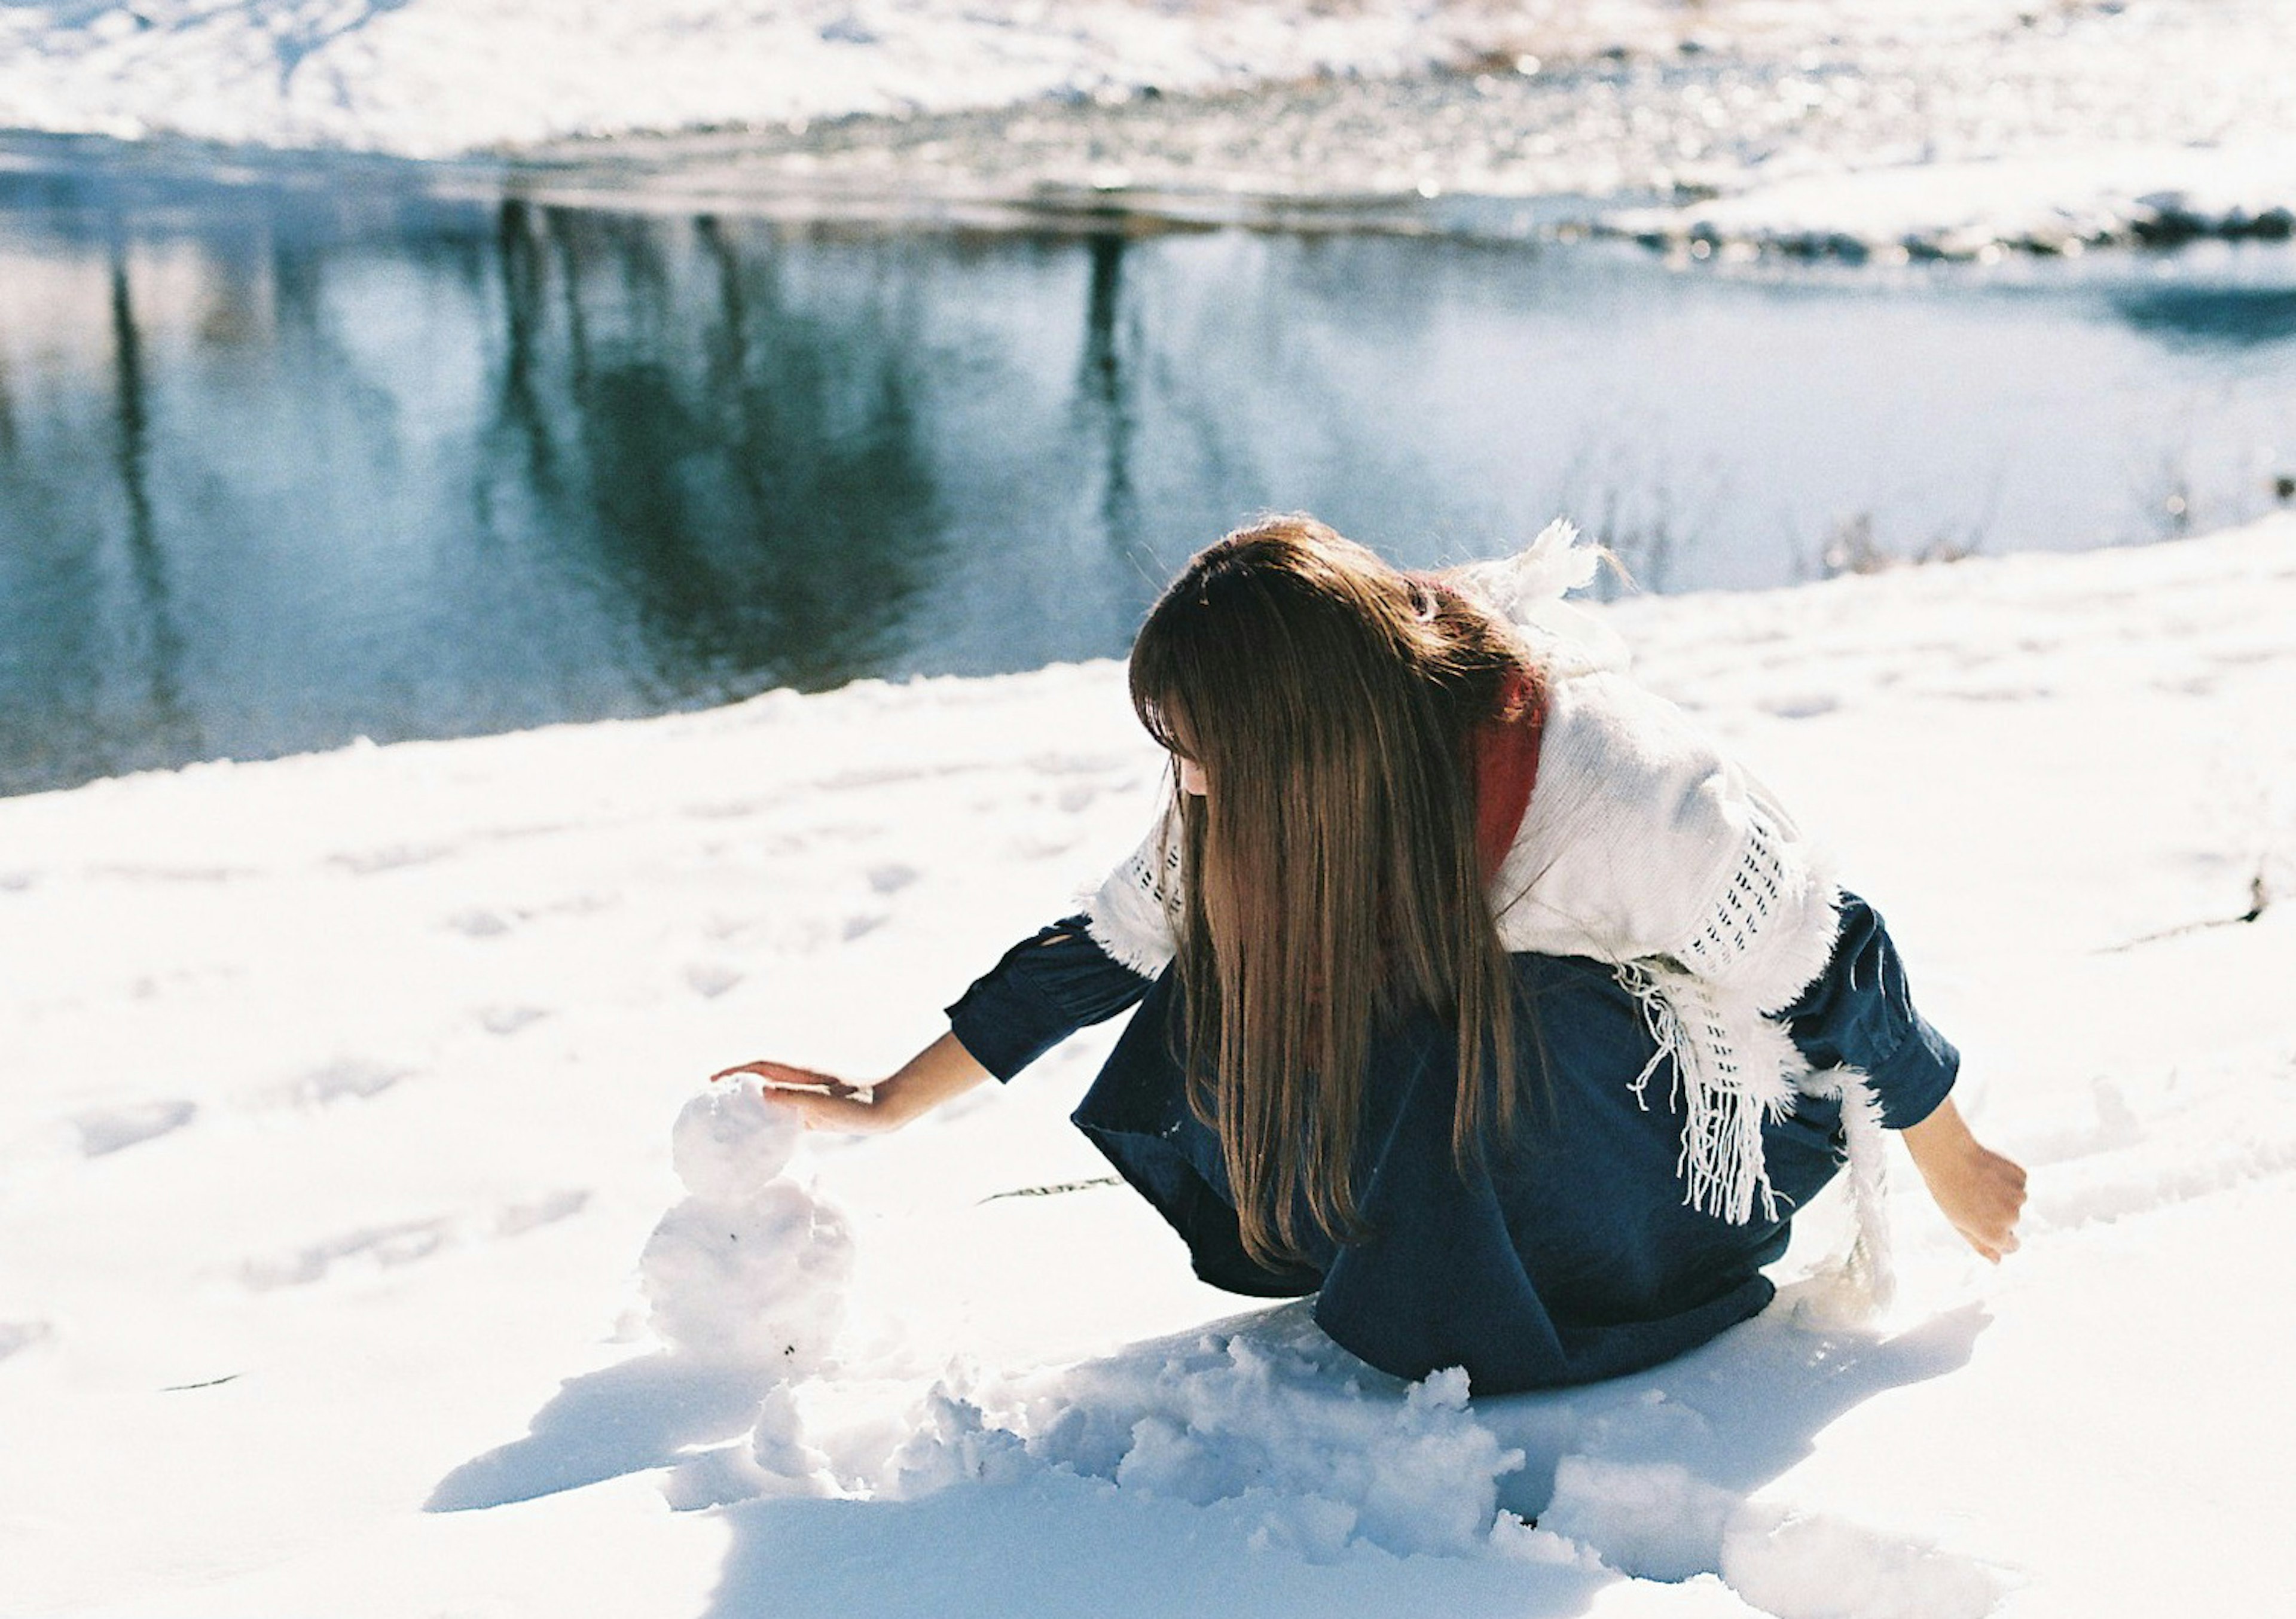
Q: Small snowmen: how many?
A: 1